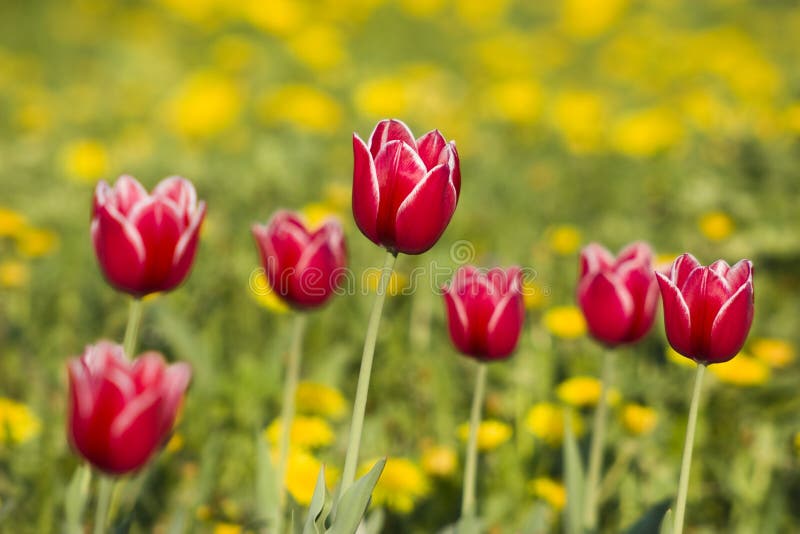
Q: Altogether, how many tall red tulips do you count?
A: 7